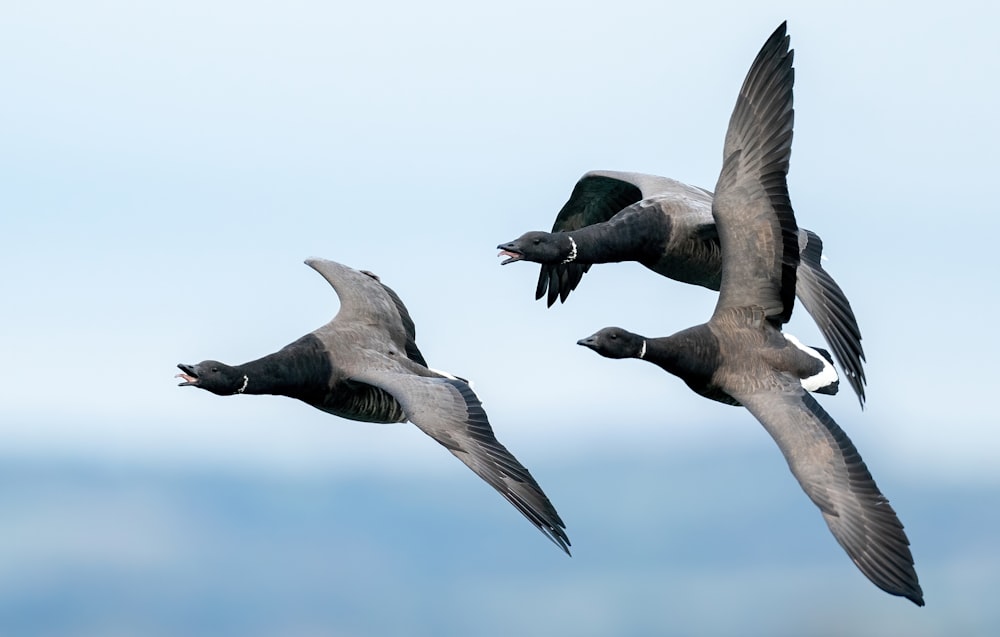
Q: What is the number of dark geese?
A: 3